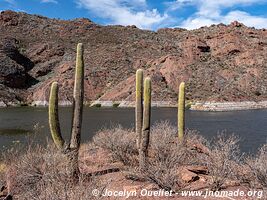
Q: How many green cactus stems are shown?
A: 5